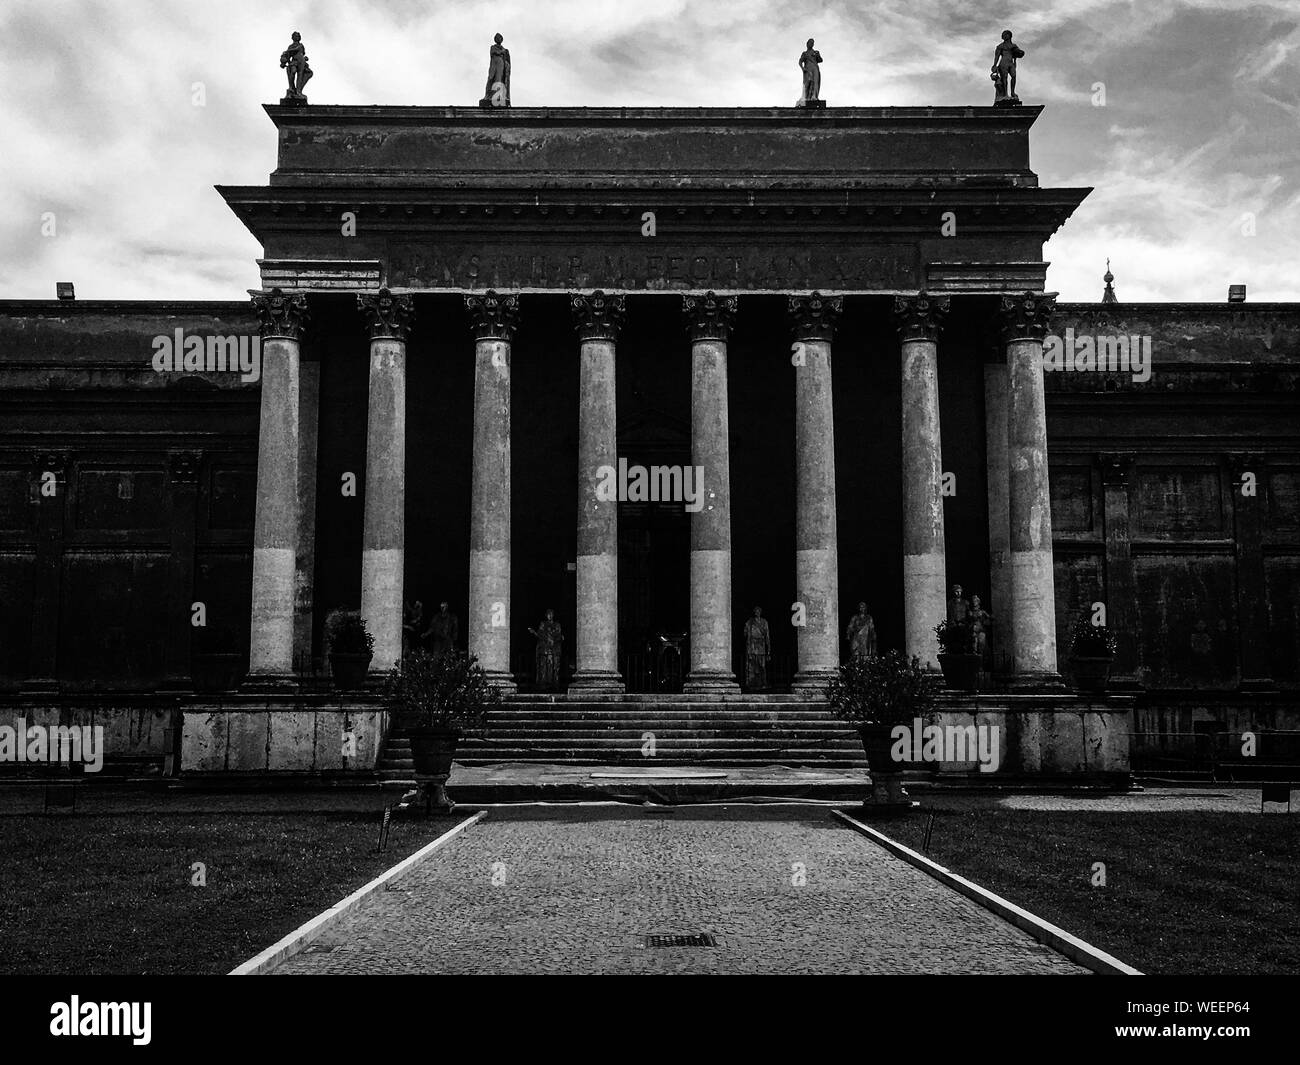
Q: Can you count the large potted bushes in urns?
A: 2